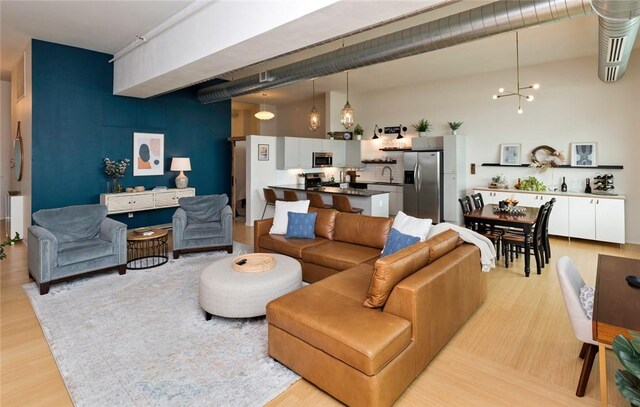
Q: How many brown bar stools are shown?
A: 4